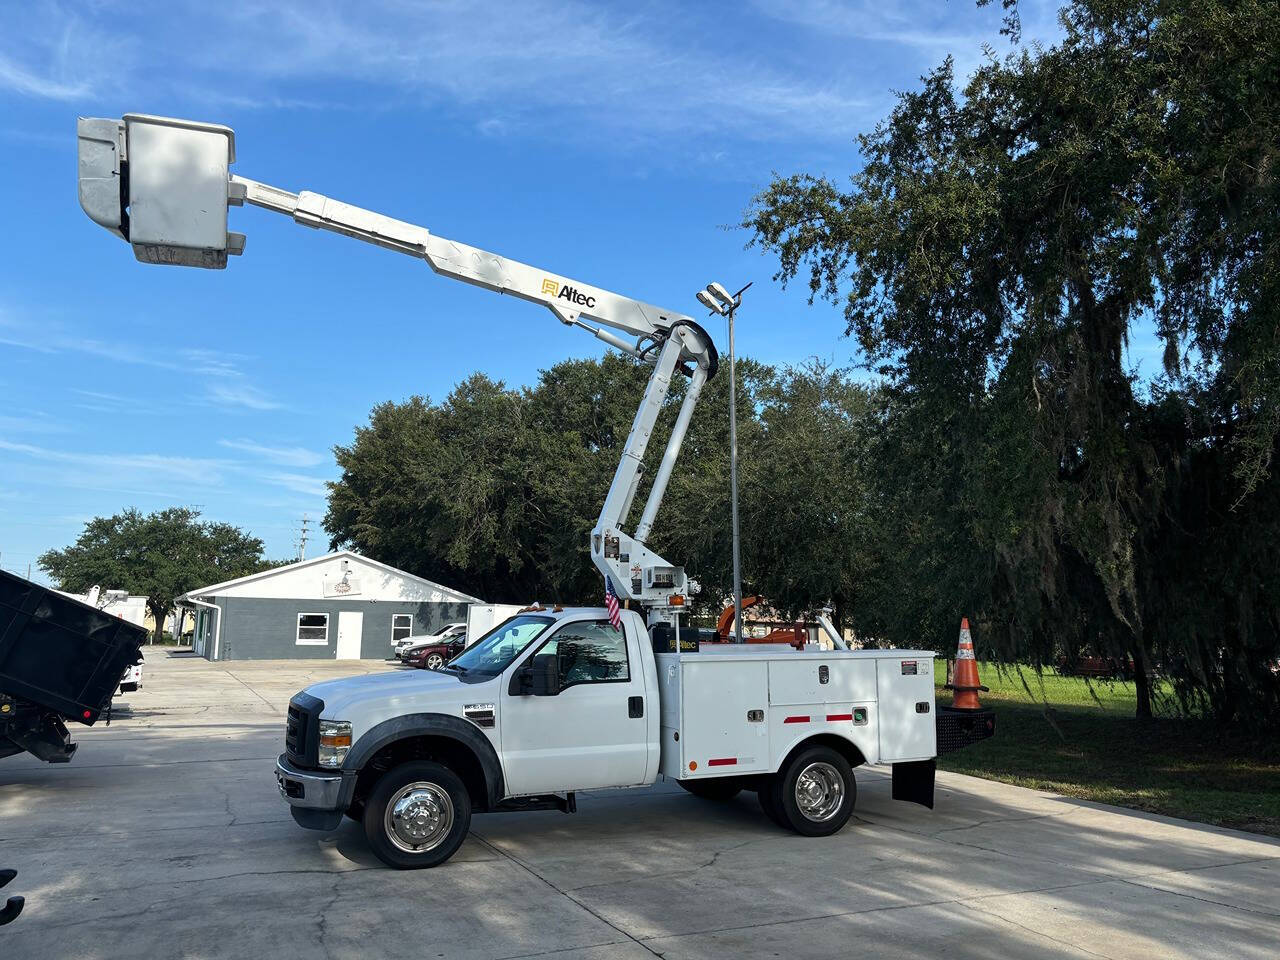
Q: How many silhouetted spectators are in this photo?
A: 0